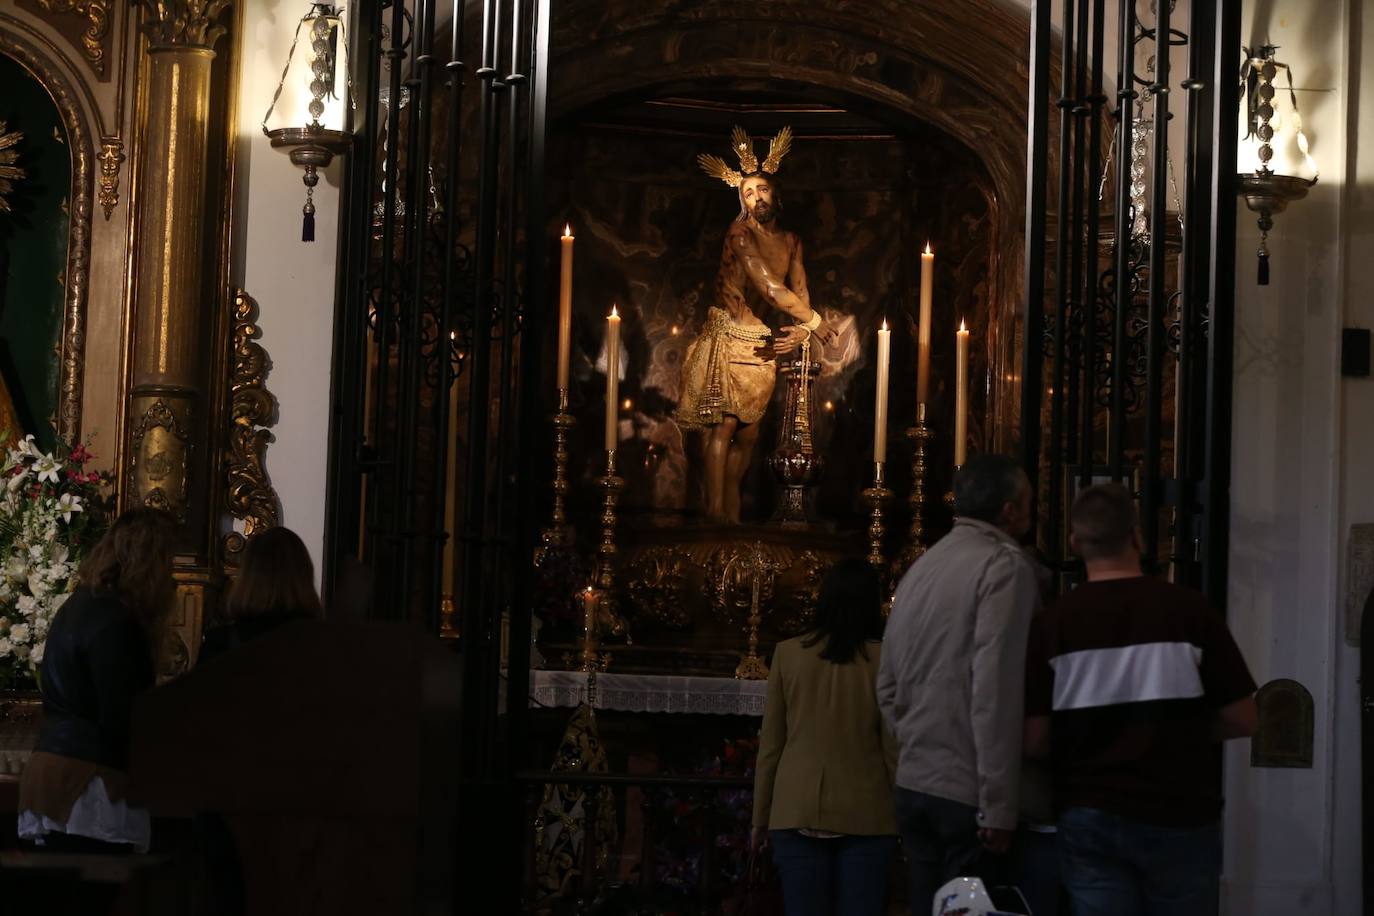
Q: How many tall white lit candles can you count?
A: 5